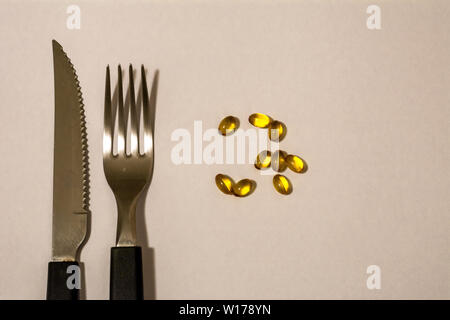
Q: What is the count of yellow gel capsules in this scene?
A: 9